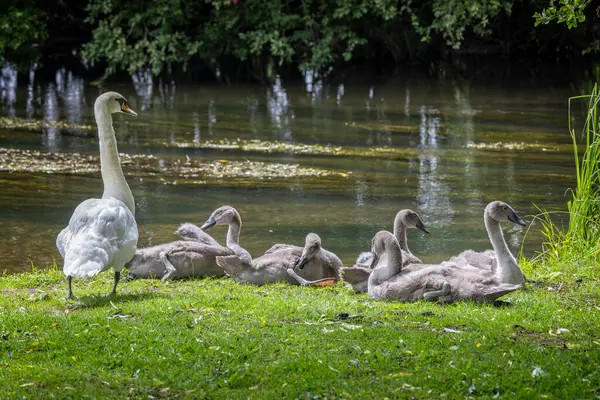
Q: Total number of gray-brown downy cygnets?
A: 5